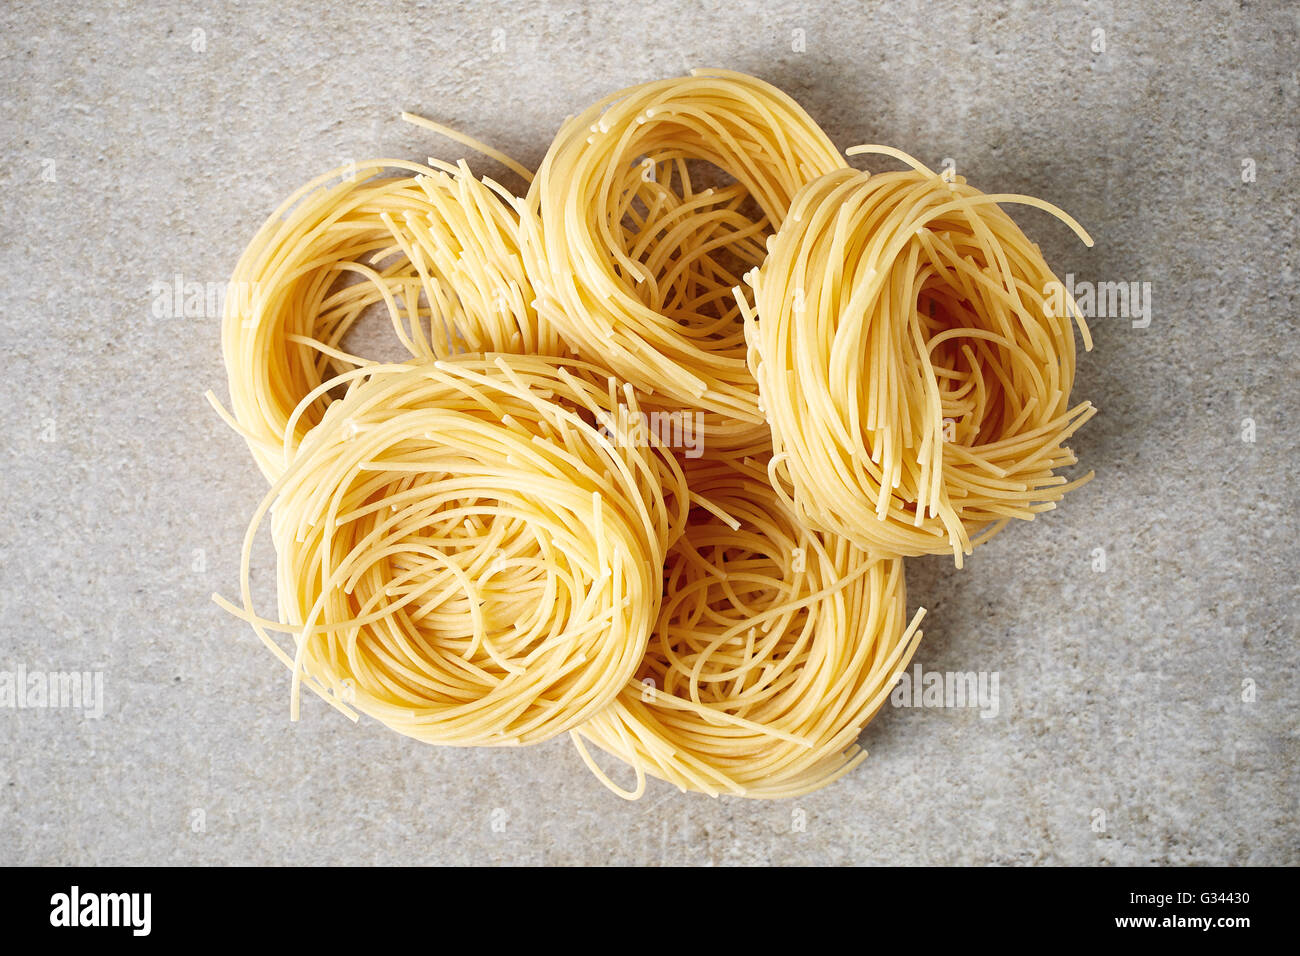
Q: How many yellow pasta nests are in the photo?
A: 5